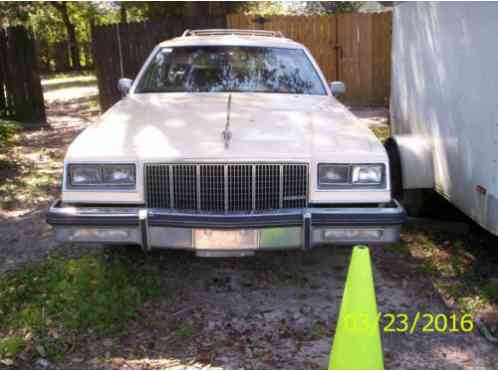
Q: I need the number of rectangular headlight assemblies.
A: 2